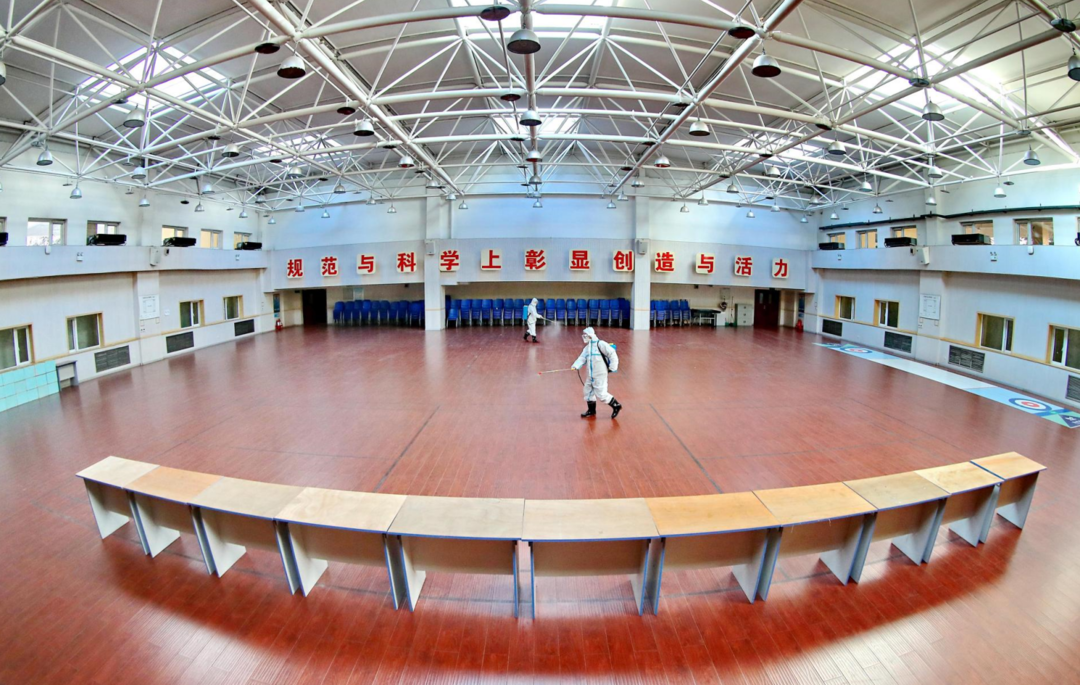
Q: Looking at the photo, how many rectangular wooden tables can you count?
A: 11